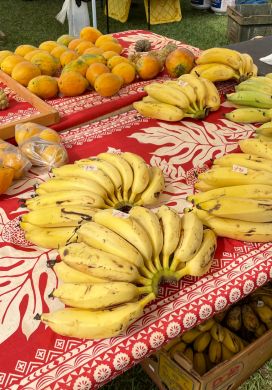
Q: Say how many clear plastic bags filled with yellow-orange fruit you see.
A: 3